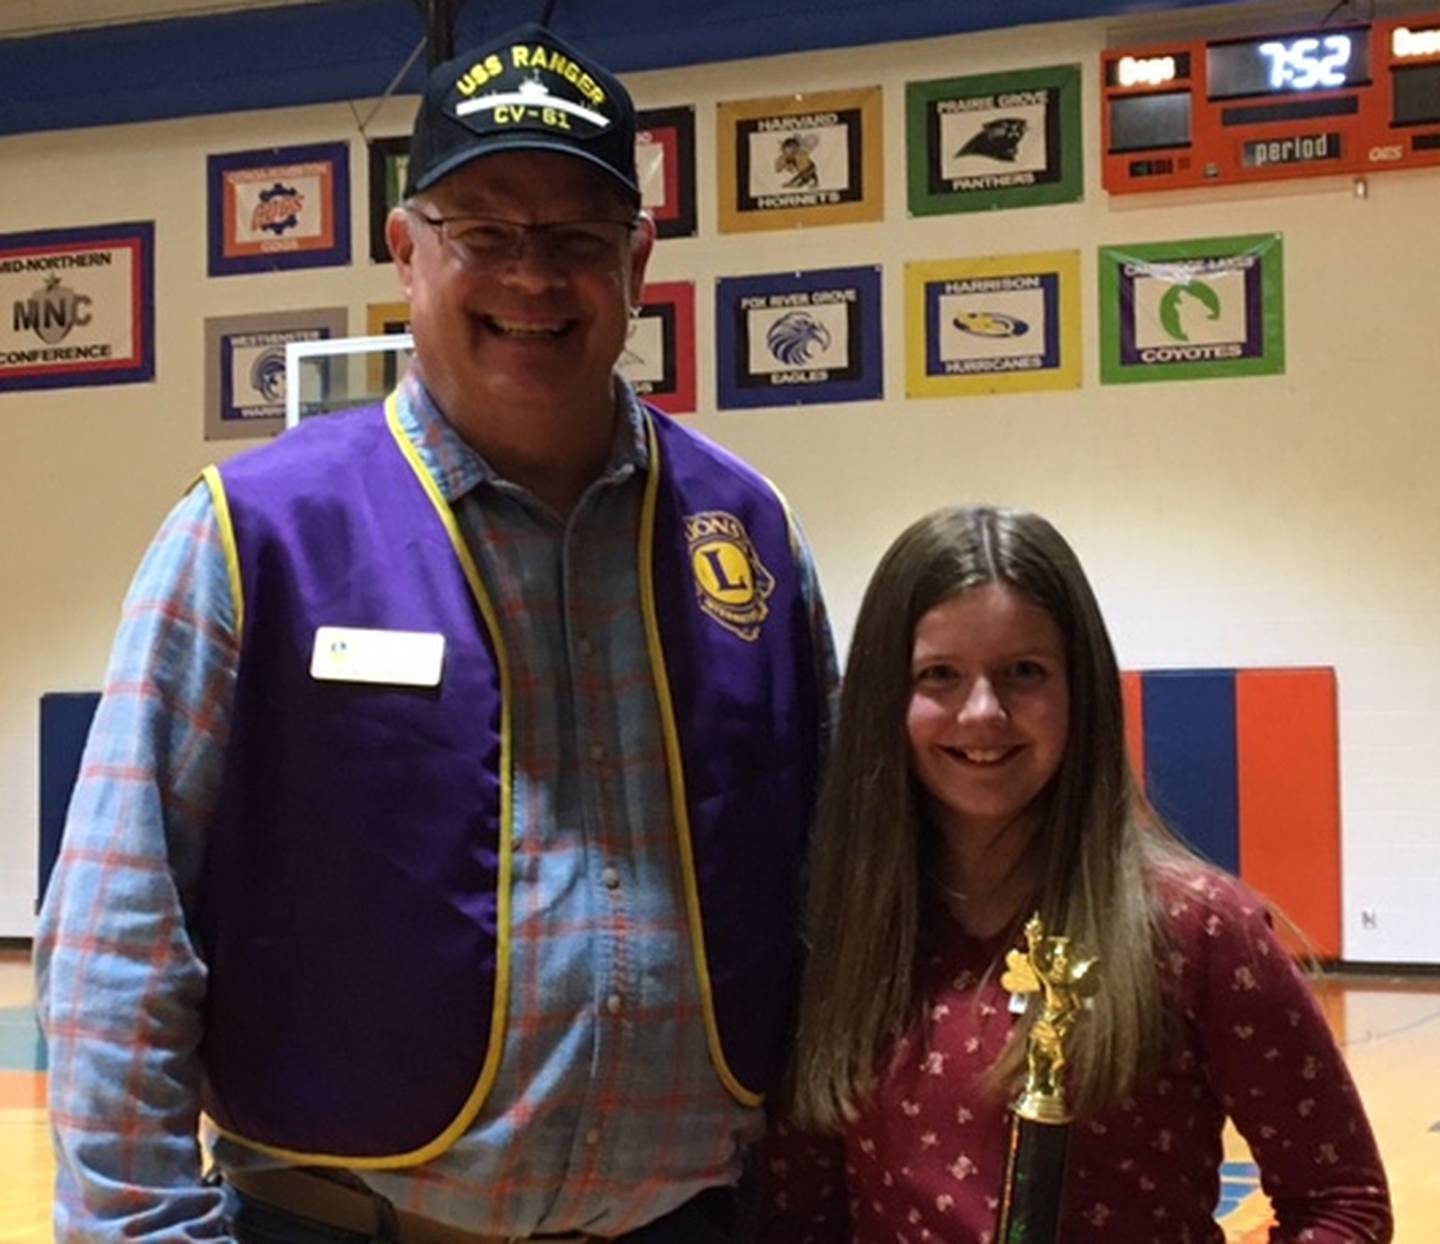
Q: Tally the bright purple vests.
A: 1